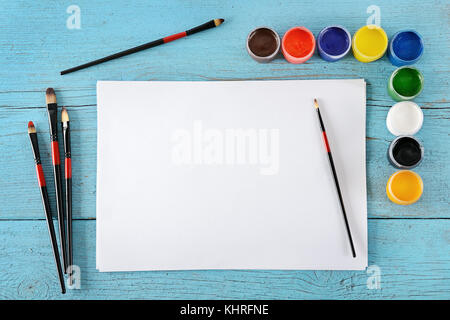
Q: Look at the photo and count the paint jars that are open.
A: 9